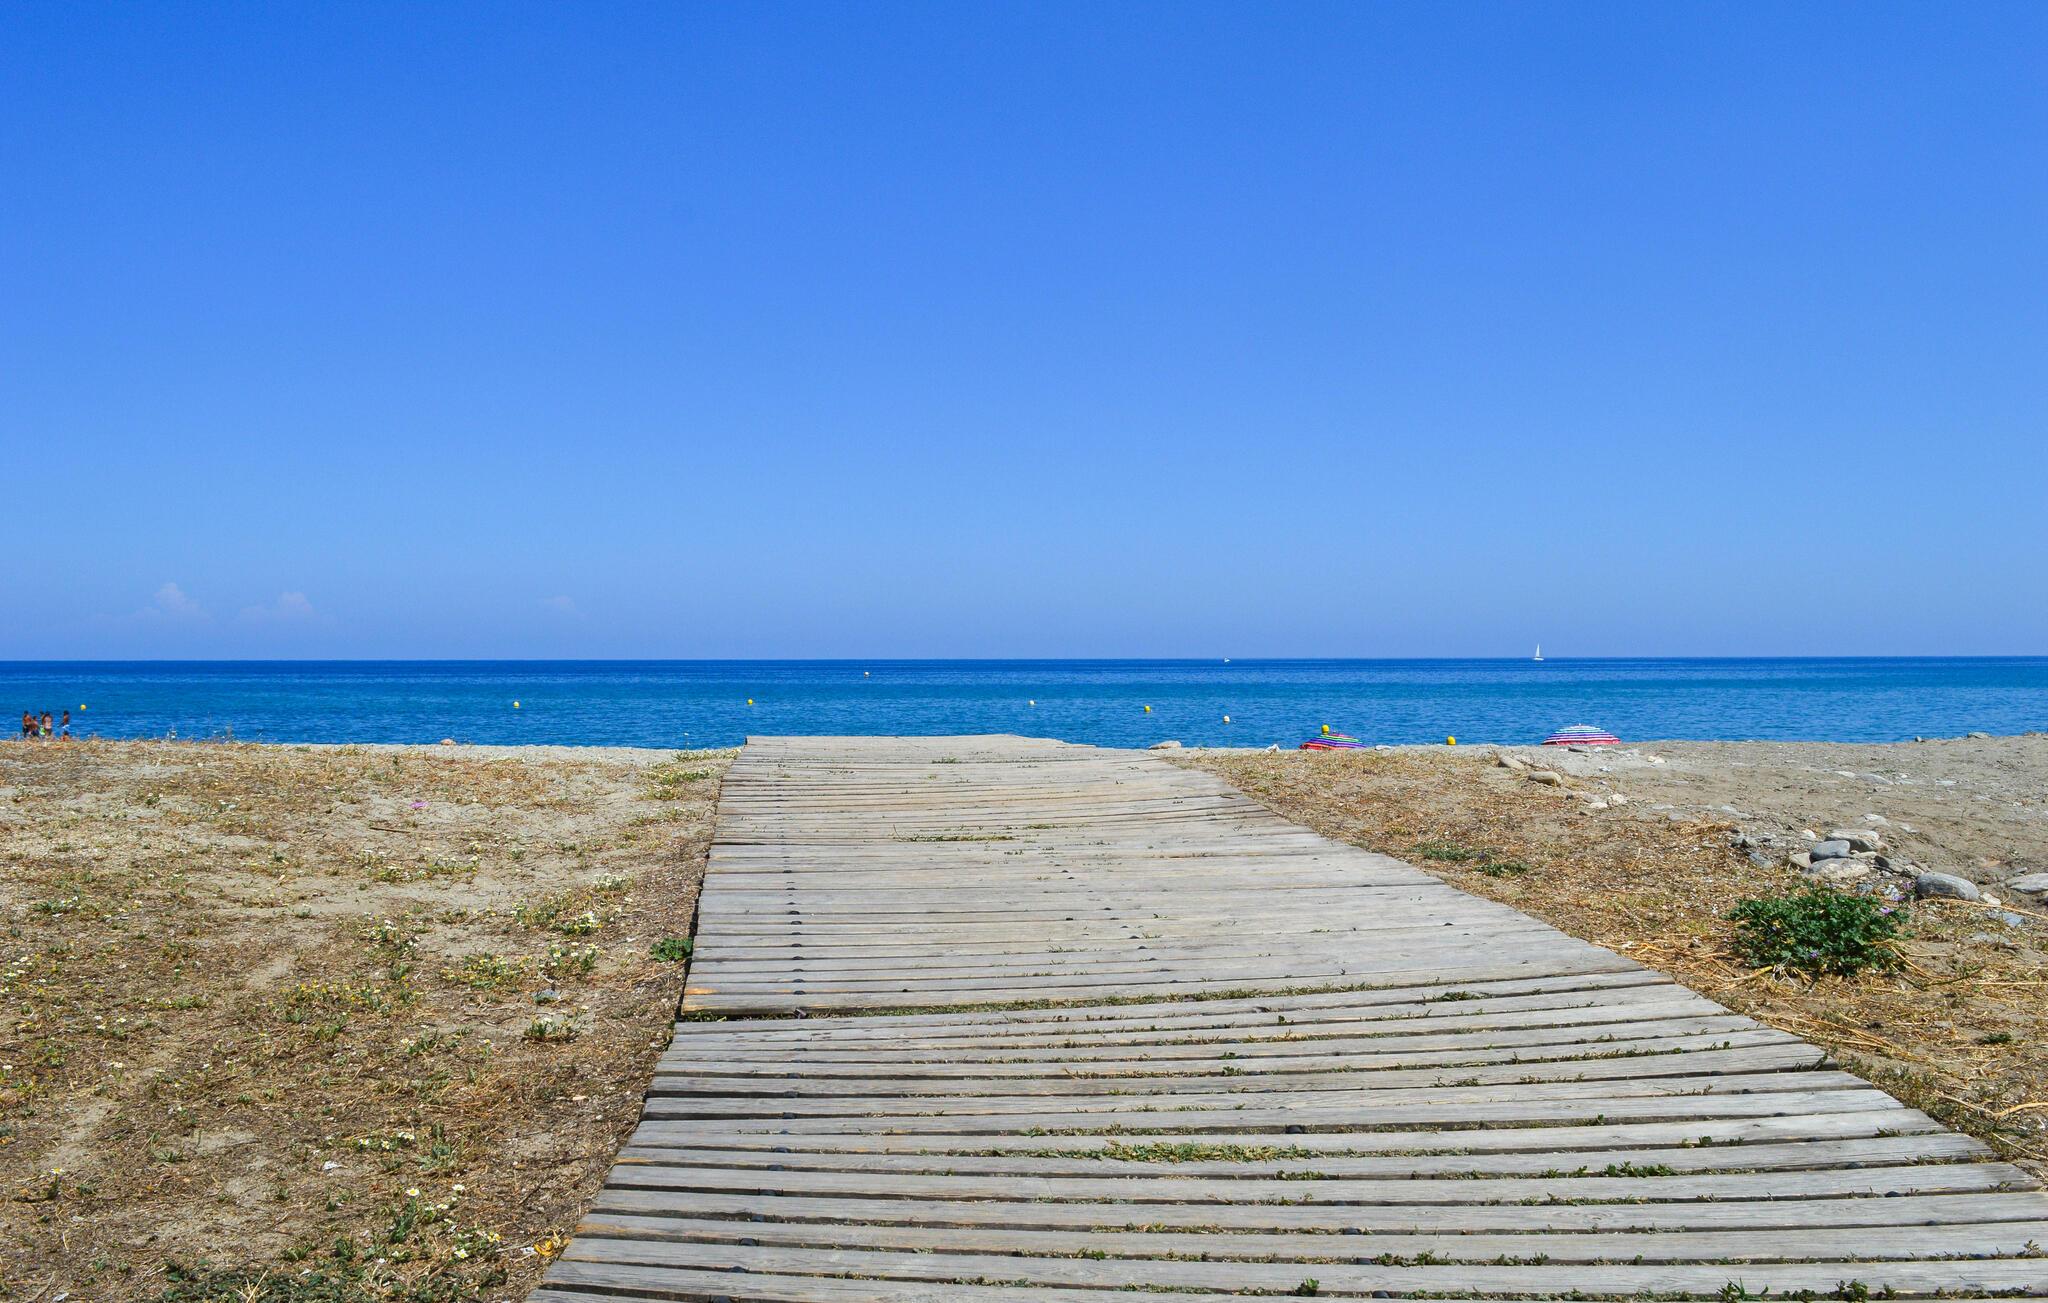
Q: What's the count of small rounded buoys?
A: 9